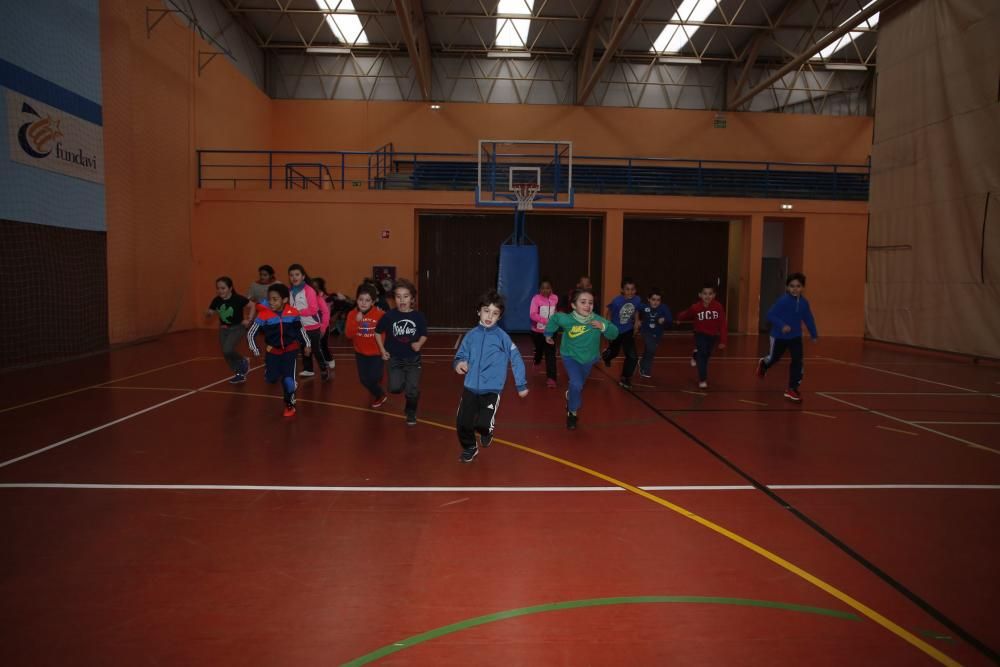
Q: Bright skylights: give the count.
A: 4